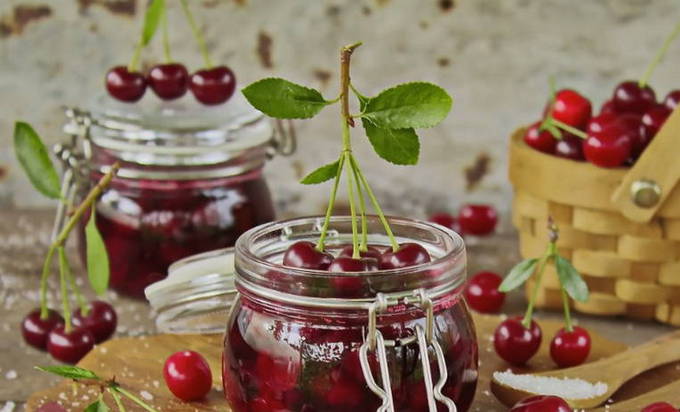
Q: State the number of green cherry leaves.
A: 11